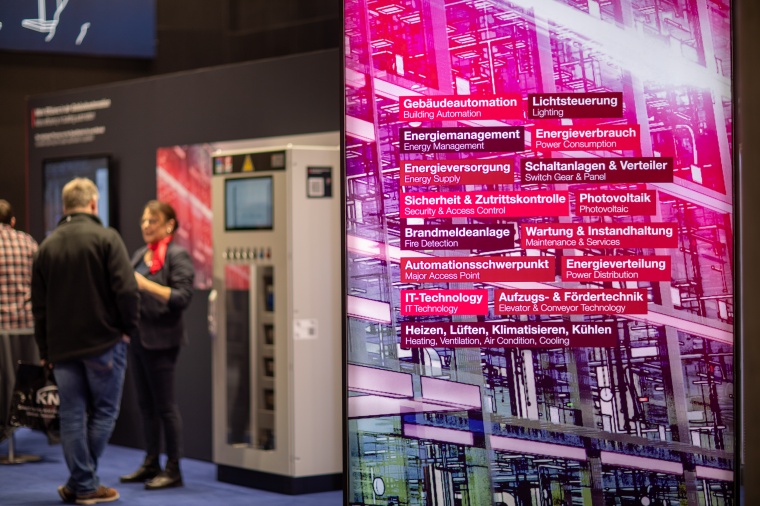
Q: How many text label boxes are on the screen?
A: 15